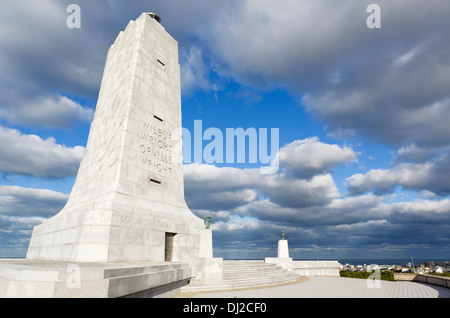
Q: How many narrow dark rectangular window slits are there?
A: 3